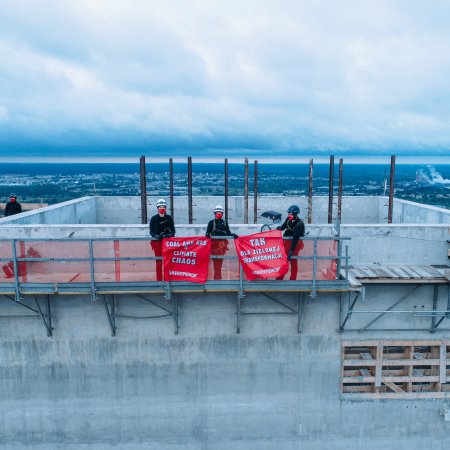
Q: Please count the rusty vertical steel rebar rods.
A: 10